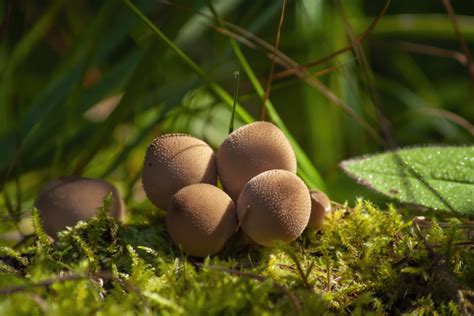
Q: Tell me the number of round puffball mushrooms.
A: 6